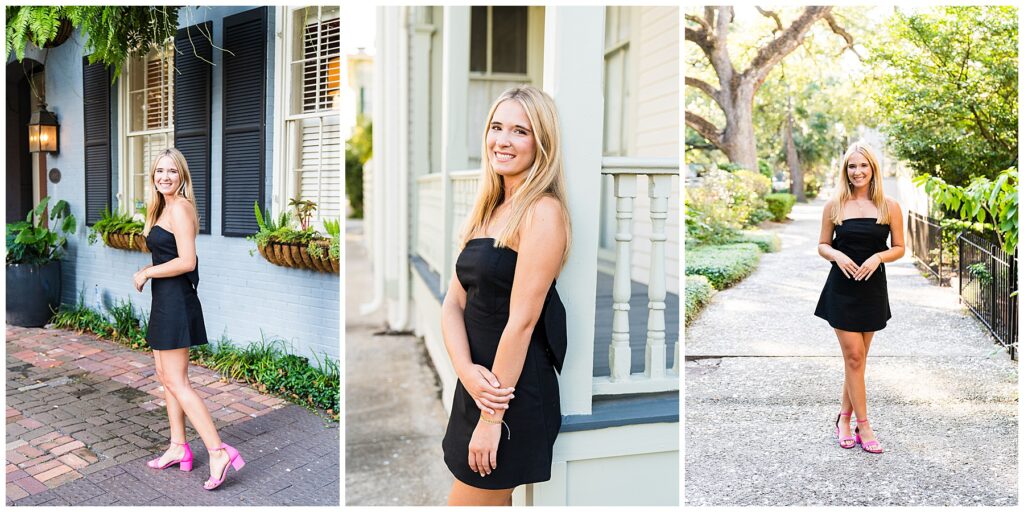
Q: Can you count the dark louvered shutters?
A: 3